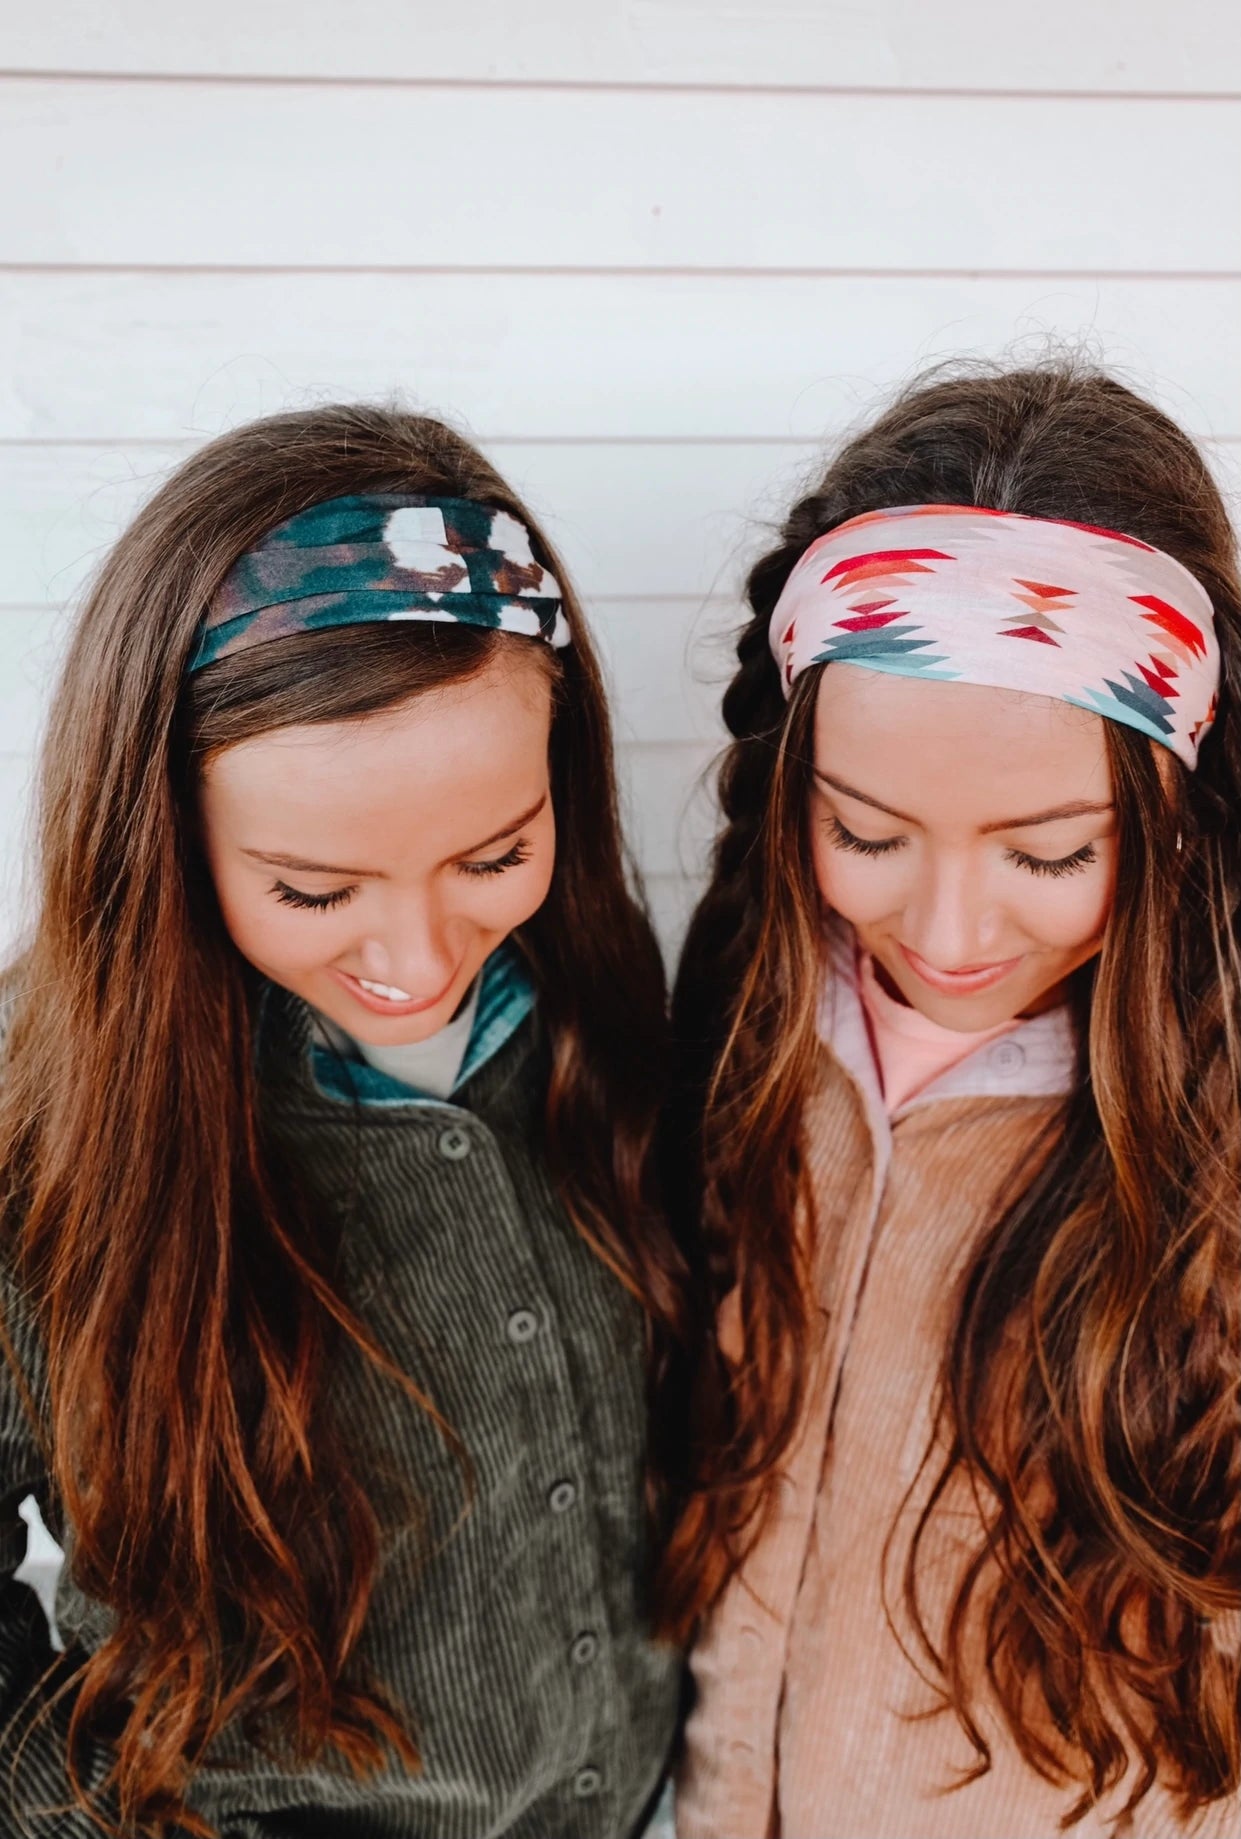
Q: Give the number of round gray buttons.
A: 5